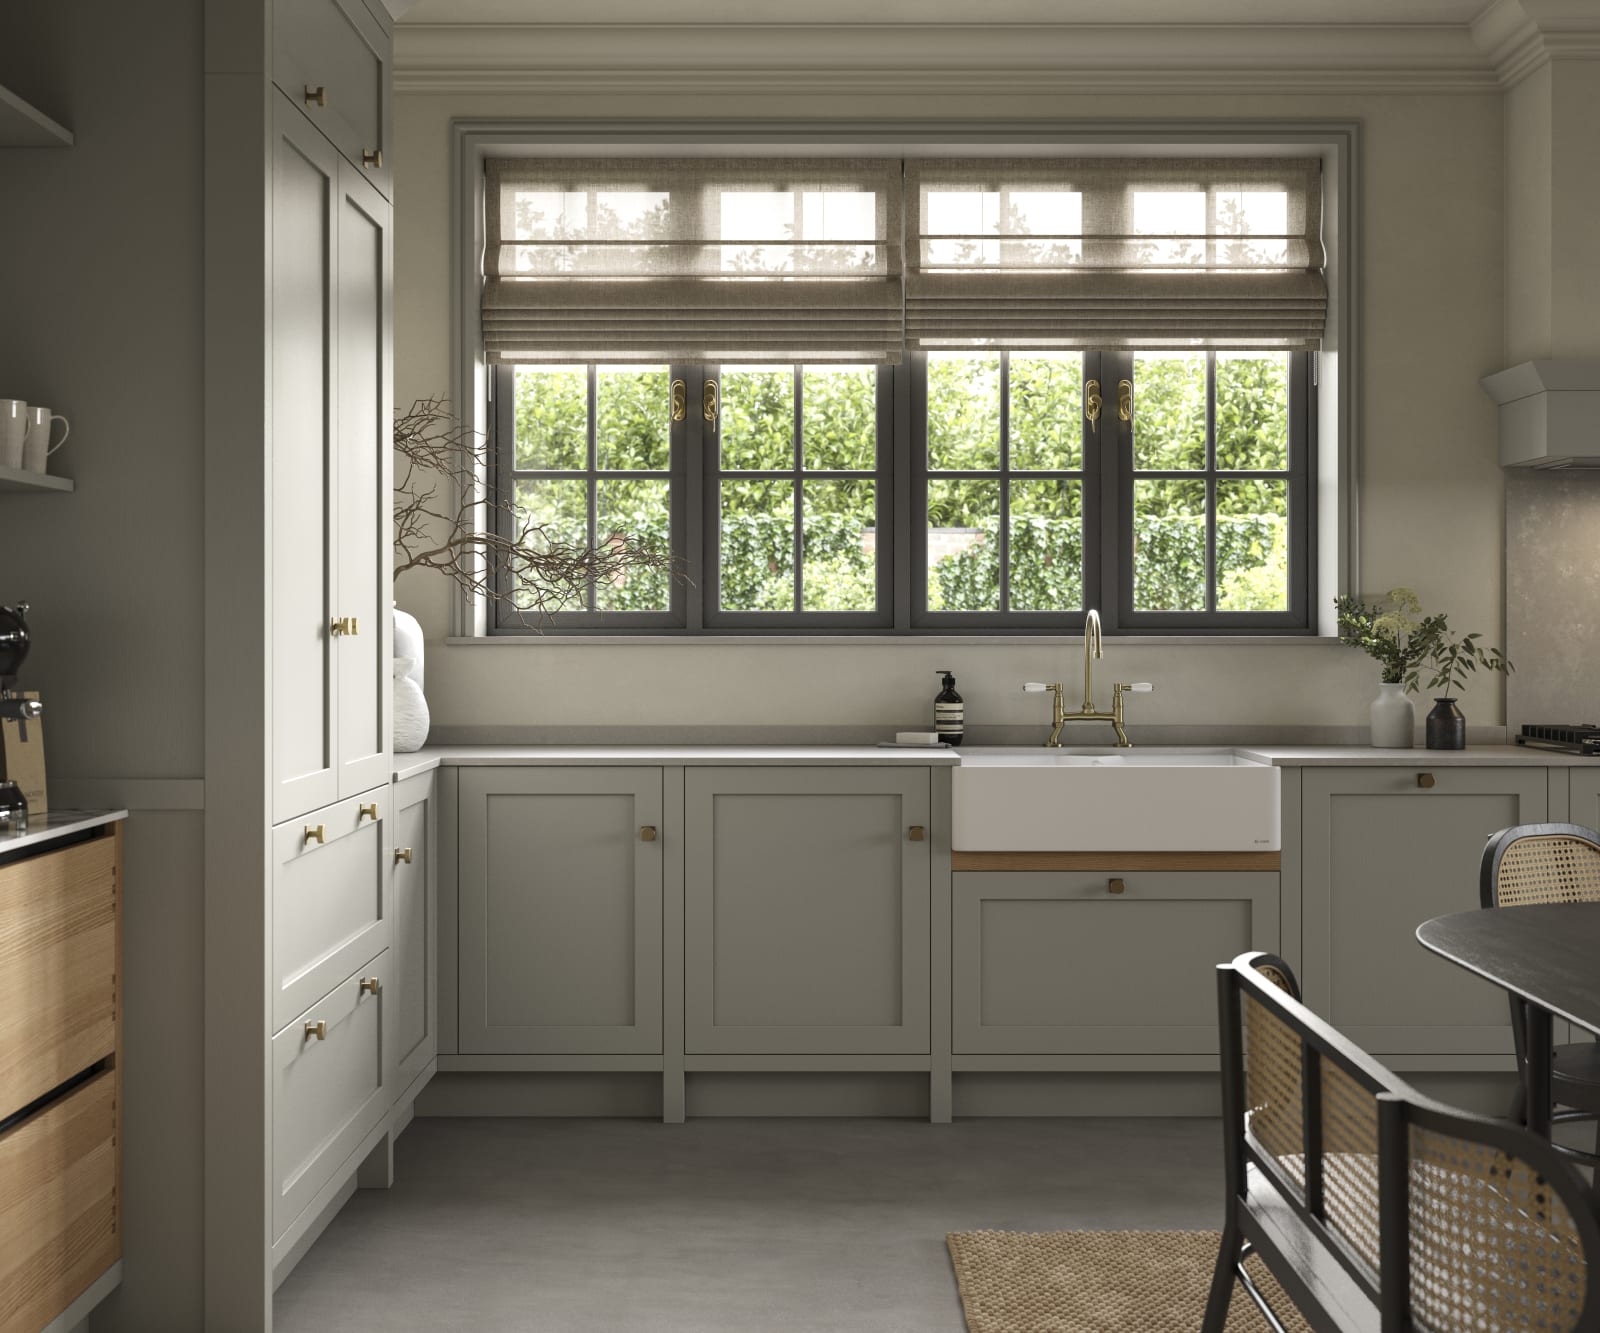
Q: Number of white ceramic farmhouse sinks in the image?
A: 1